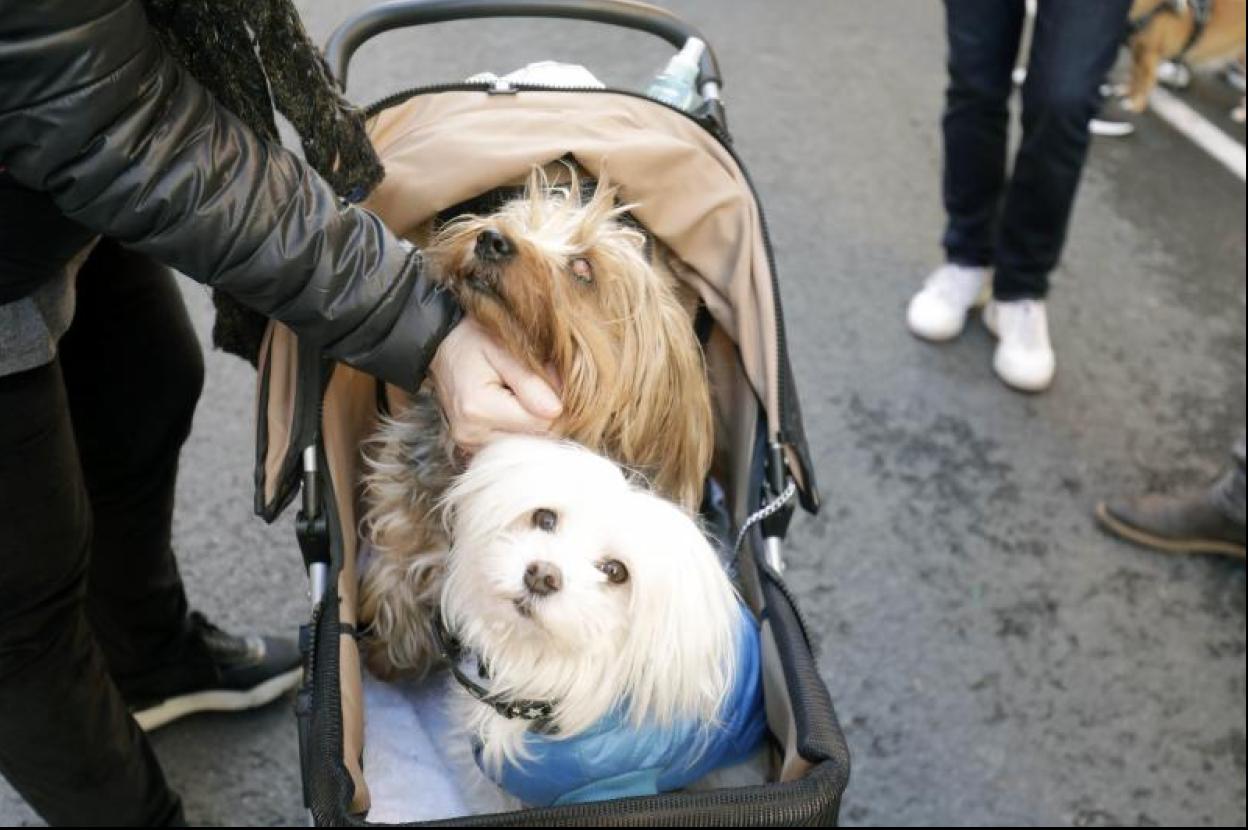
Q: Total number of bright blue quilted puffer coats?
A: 1